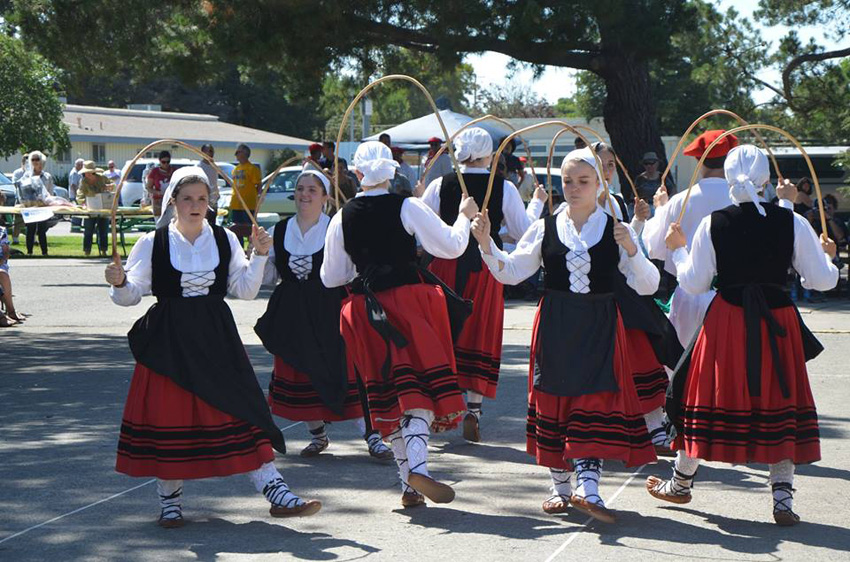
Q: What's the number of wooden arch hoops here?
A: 8